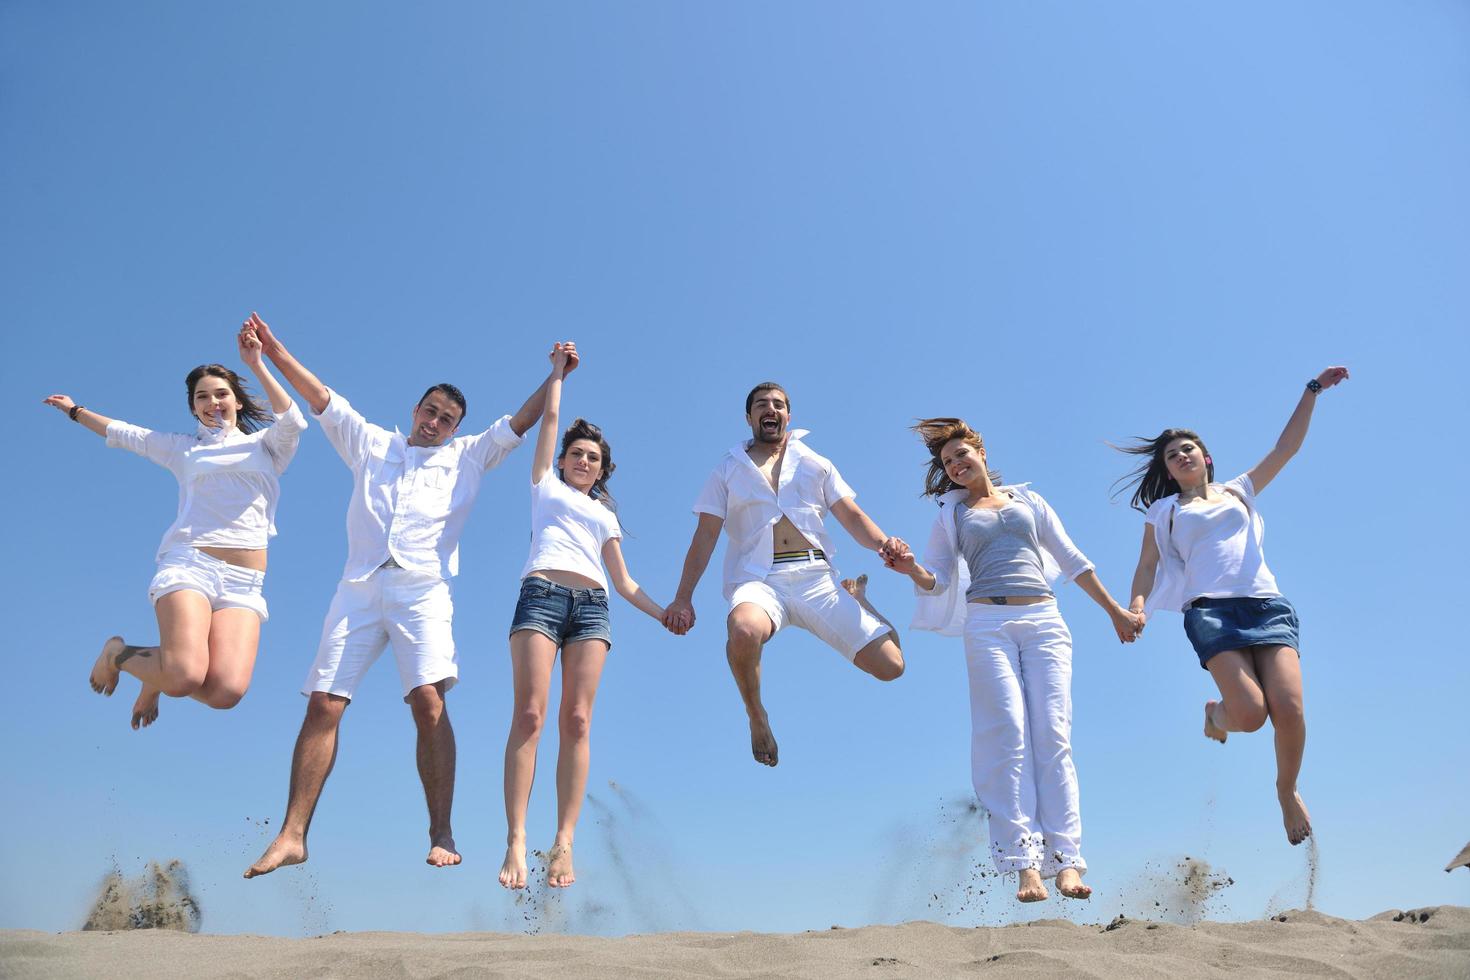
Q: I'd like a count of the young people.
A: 6